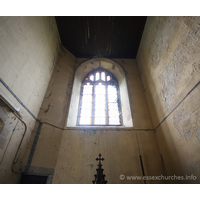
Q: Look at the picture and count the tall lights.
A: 3